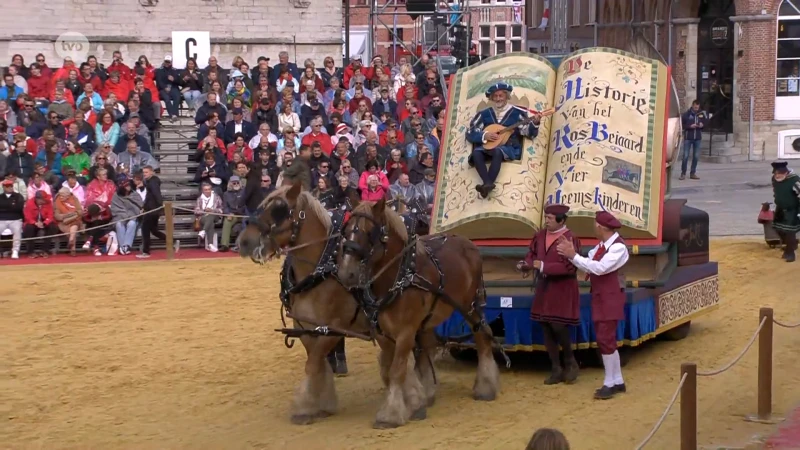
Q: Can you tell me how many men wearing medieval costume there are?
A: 4